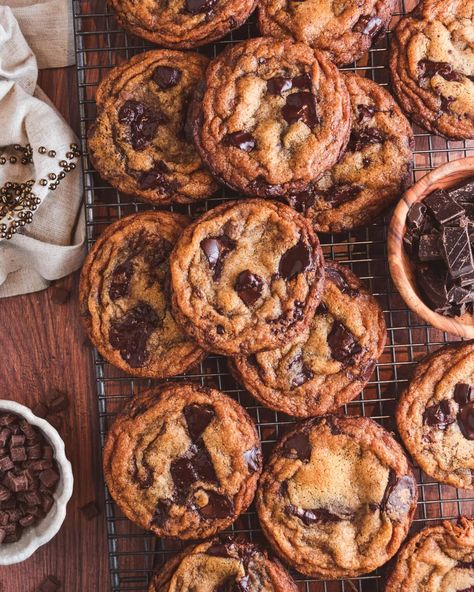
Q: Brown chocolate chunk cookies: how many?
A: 14